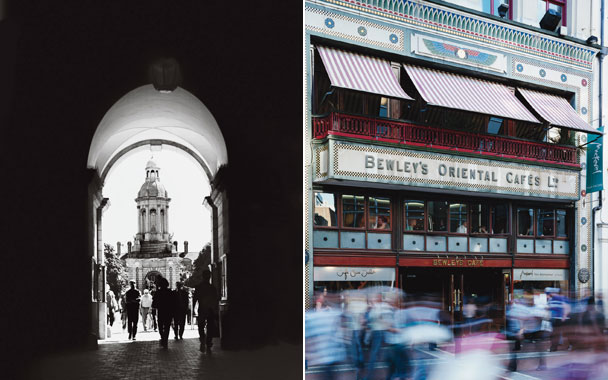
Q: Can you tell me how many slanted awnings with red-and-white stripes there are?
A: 3